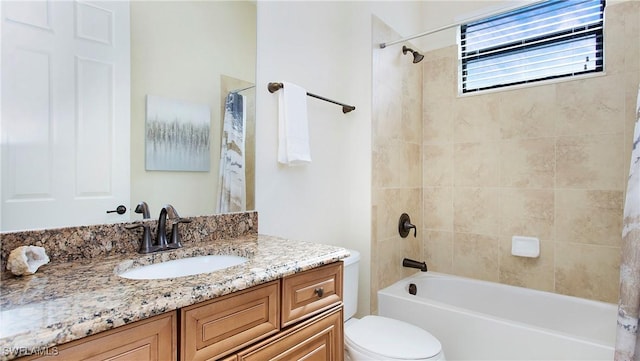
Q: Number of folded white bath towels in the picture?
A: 1